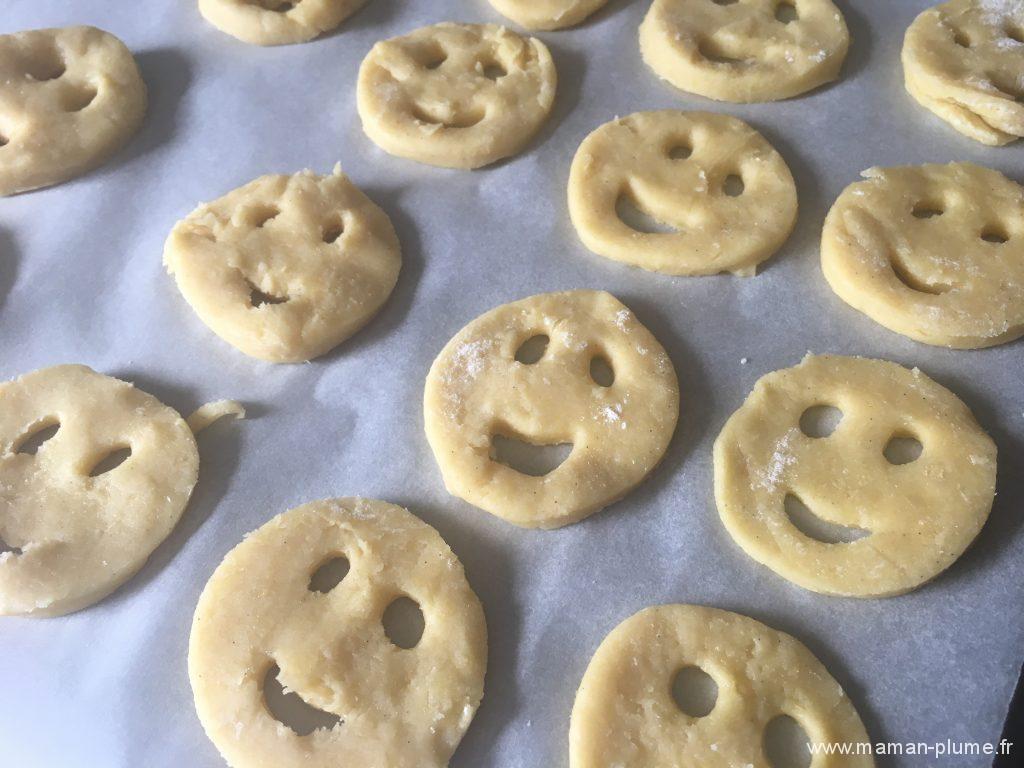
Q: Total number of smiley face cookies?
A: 14